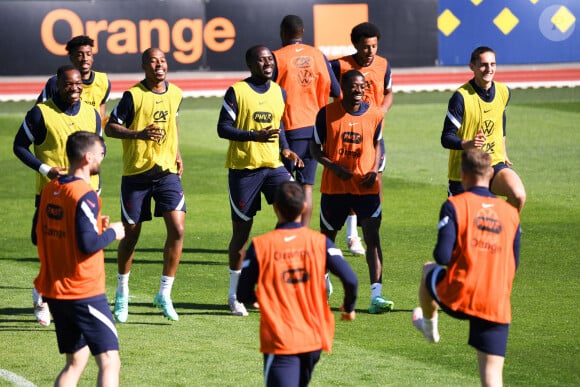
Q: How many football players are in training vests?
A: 11